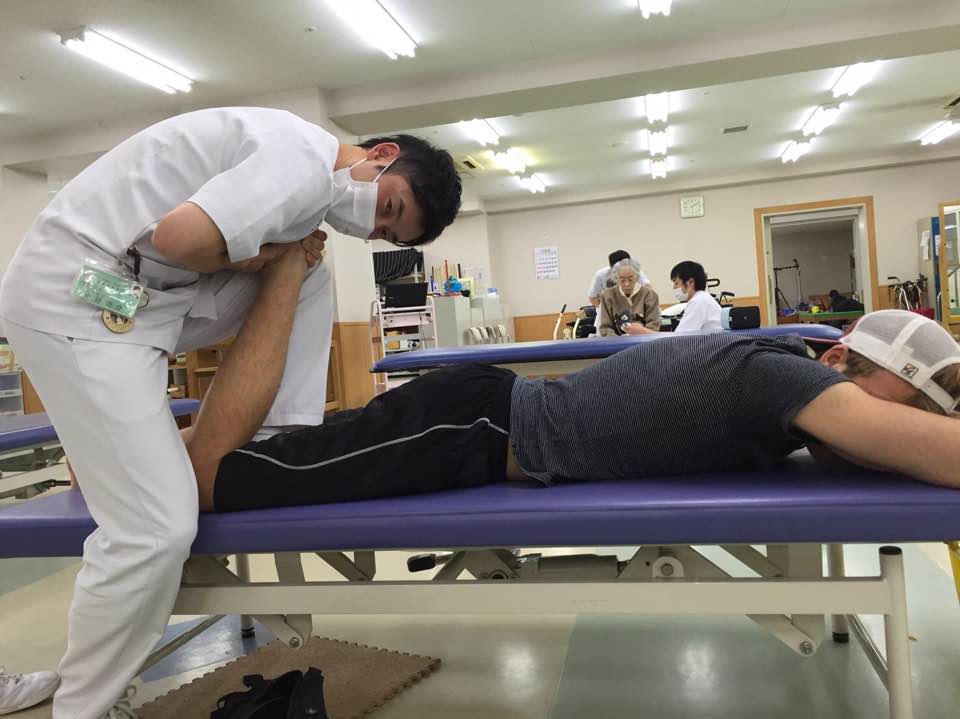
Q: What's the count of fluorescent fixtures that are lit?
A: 13